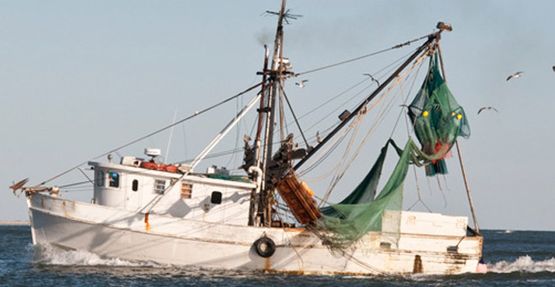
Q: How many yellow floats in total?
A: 2